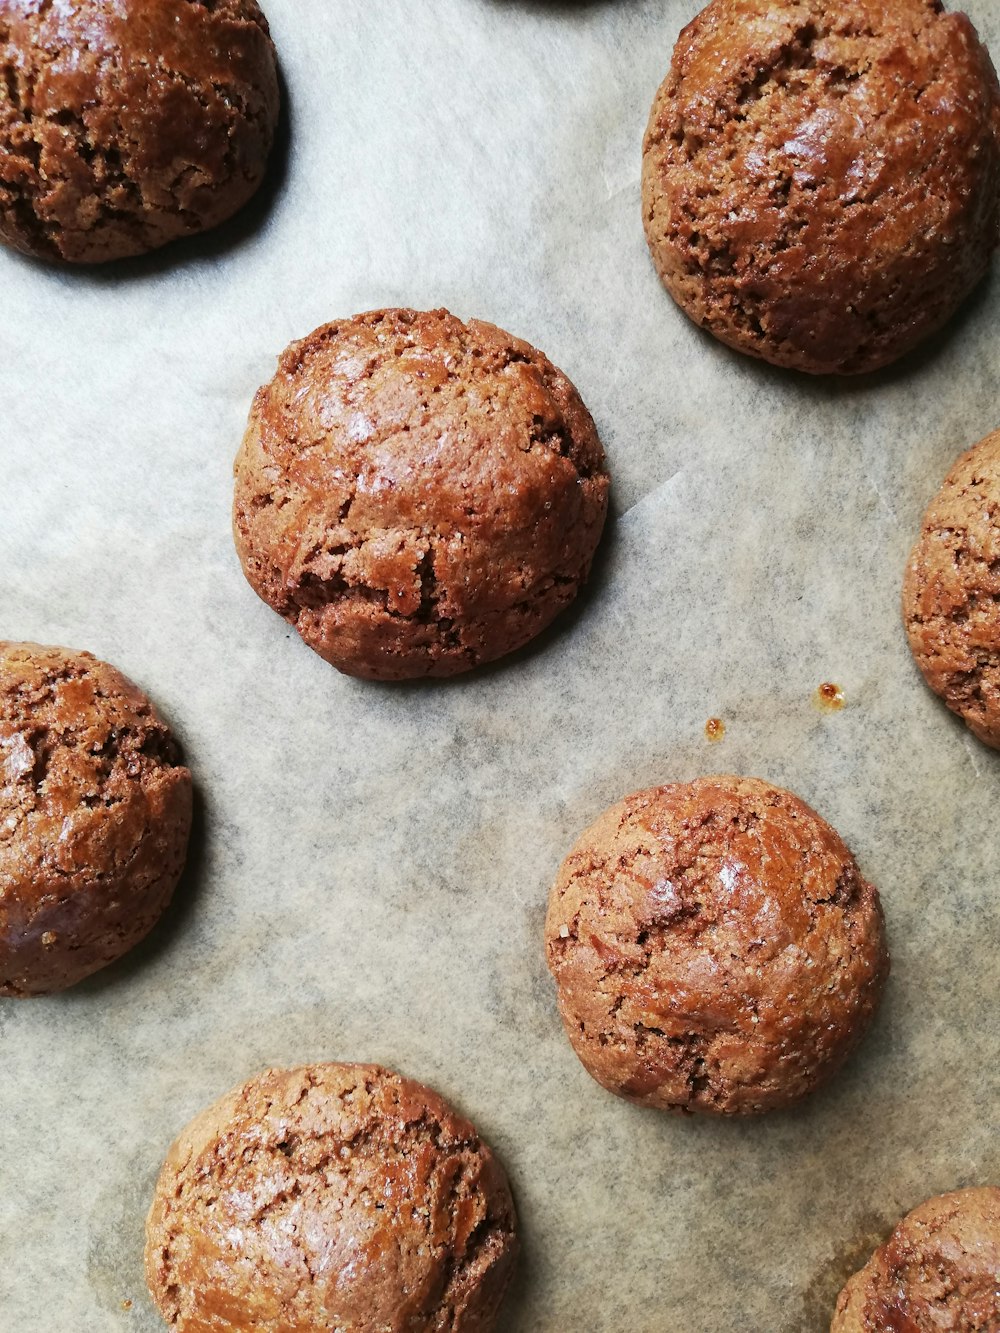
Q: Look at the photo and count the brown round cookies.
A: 8